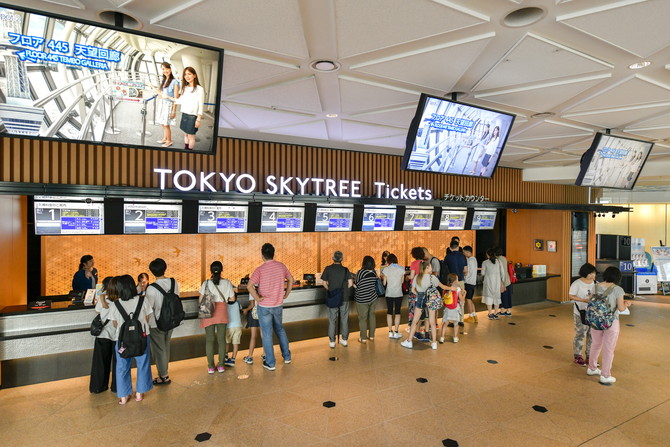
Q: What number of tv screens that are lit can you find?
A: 12